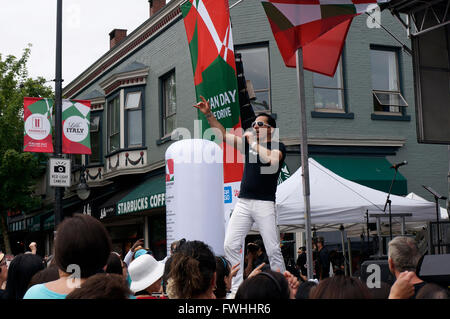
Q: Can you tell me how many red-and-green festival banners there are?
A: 4